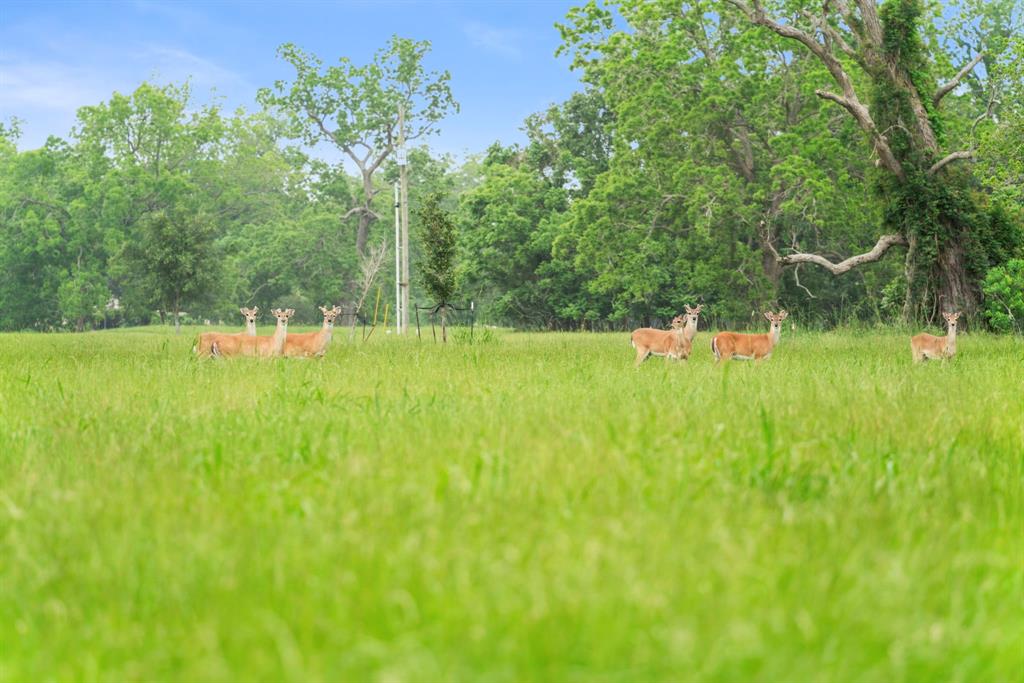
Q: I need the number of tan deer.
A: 7